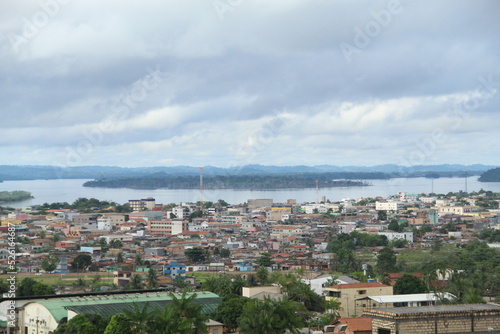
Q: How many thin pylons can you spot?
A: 4